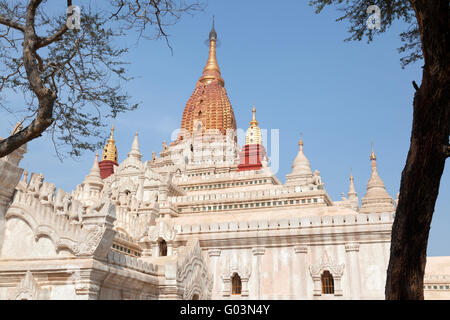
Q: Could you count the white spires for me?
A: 5